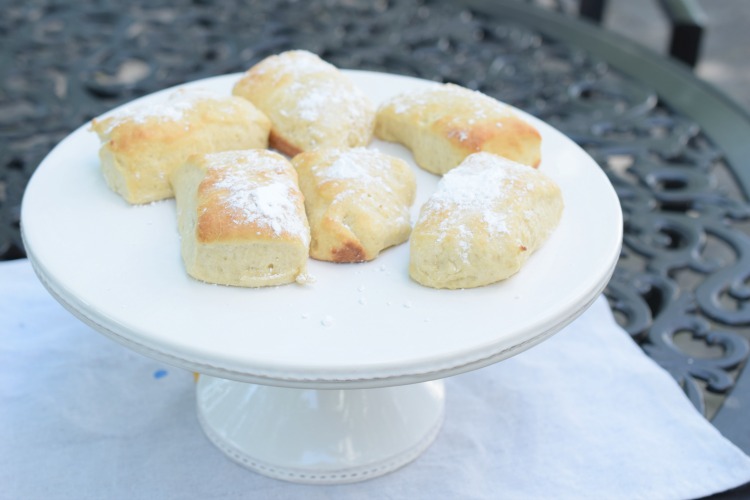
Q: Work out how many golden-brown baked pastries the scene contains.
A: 6